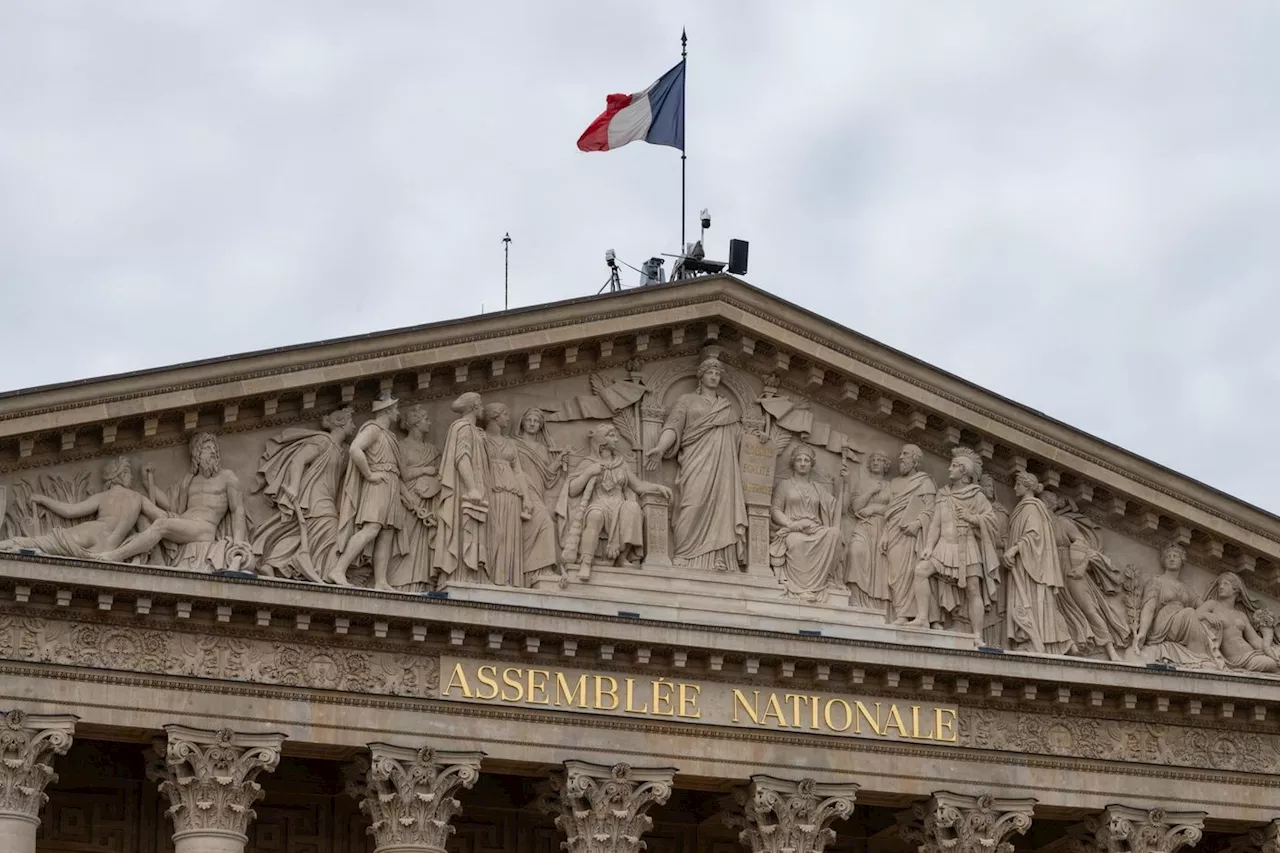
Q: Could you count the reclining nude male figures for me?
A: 2